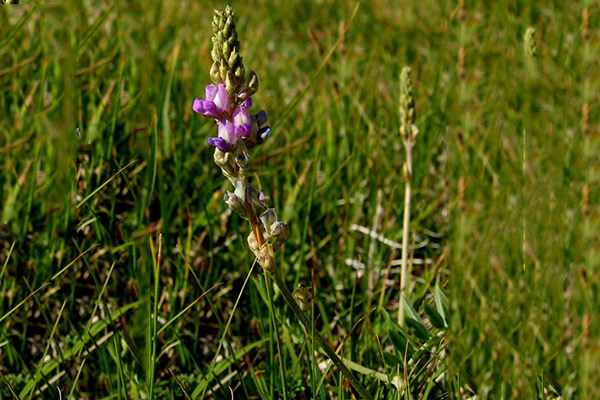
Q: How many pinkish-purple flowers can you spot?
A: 3